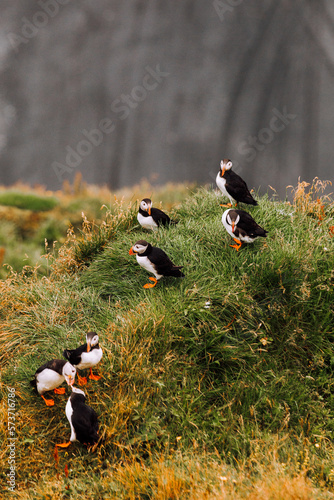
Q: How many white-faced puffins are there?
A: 7